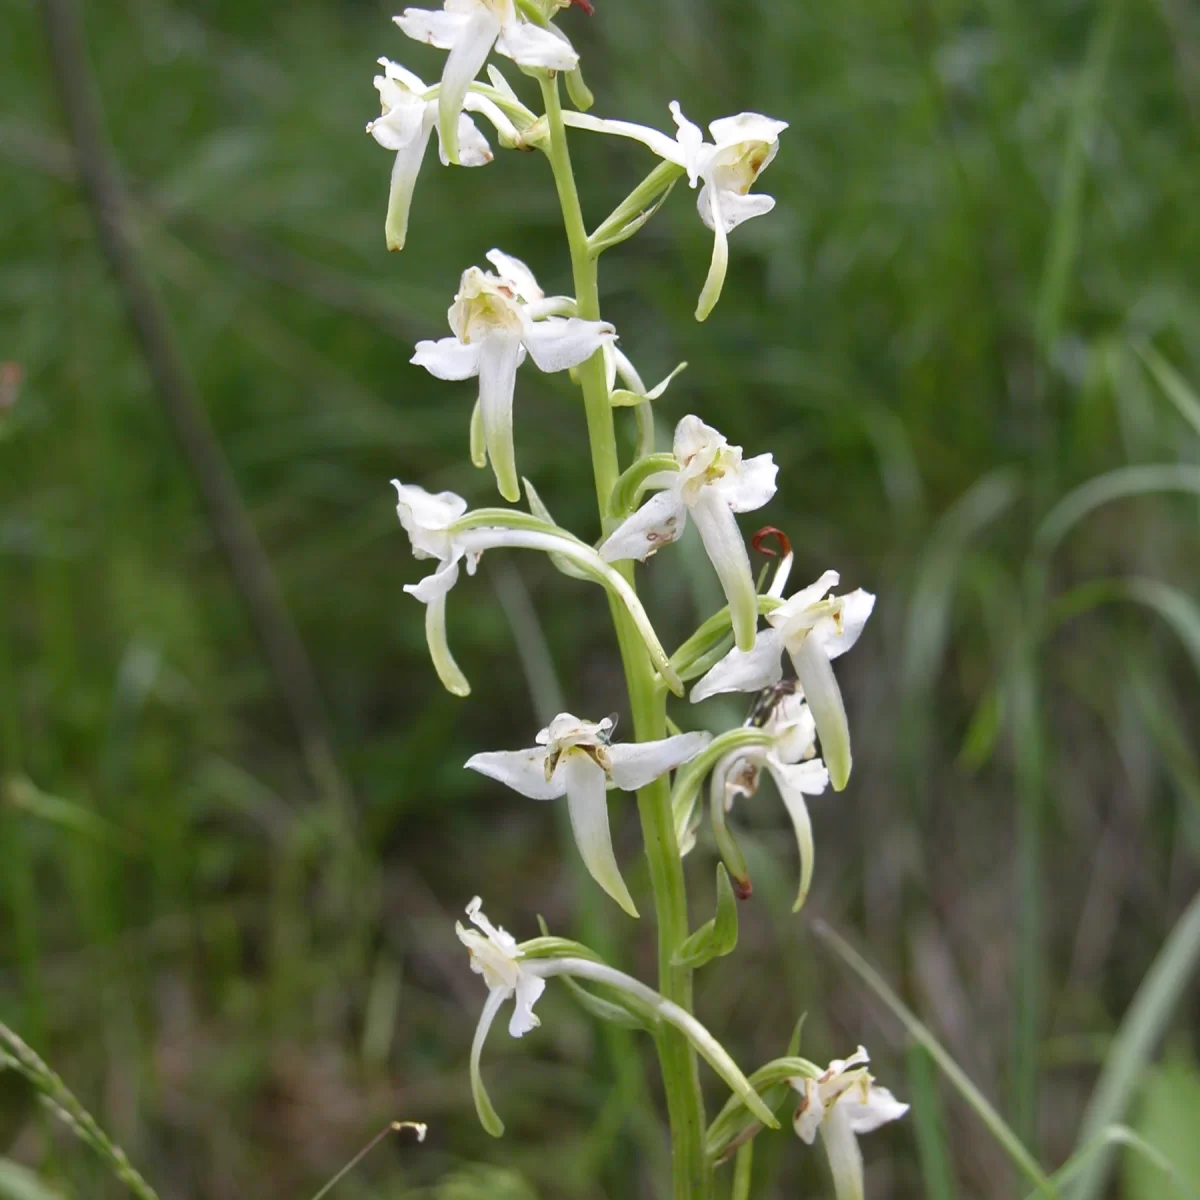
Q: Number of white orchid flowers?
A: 11